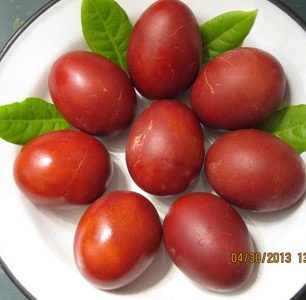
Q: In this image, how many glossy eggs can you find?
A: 2